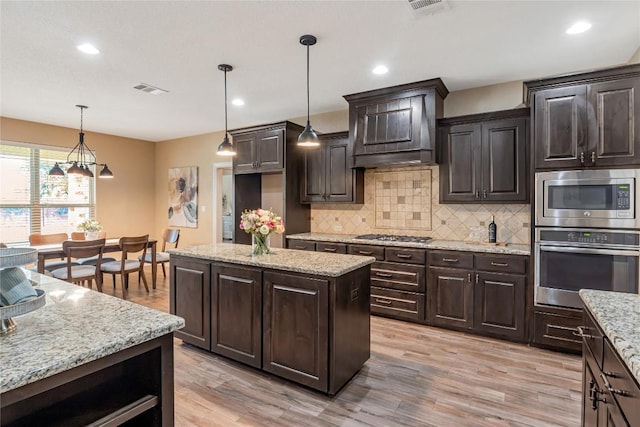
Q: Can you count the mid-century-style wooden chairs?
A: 5